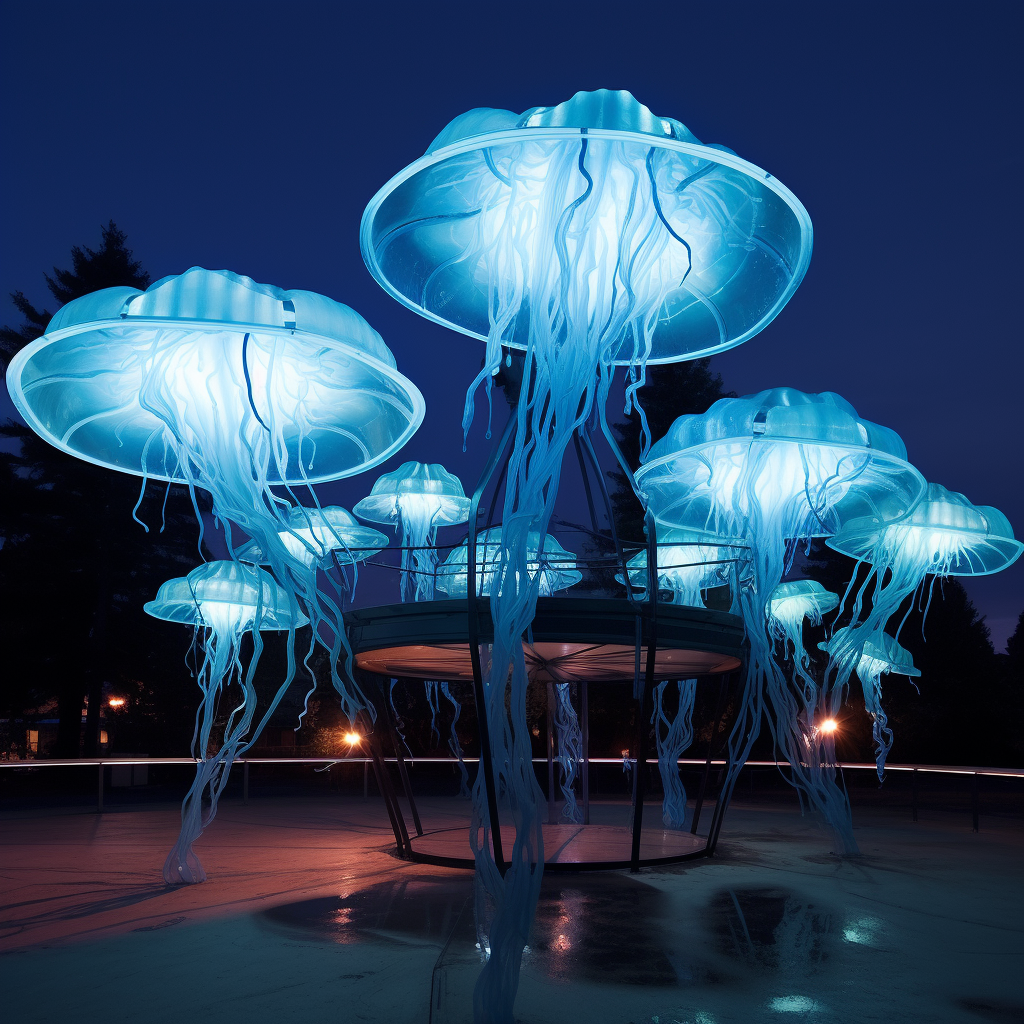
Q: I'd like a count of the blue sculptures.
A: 11